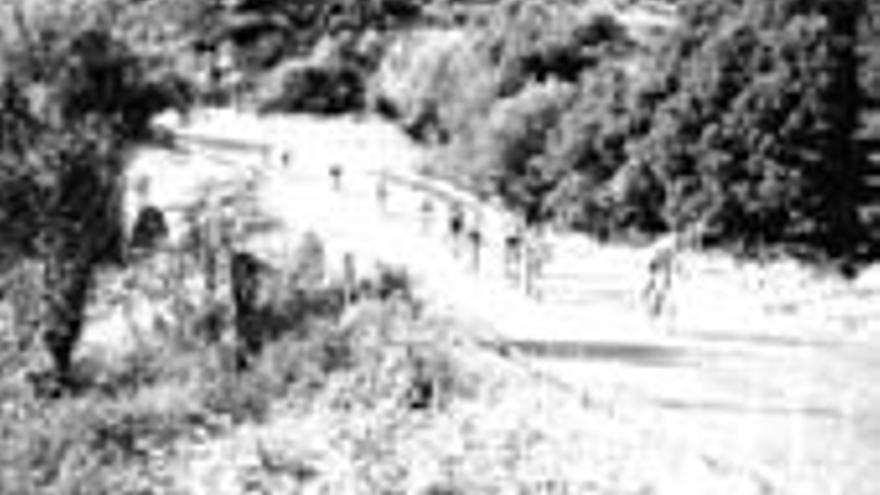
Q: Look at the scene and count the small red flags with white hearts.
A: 0